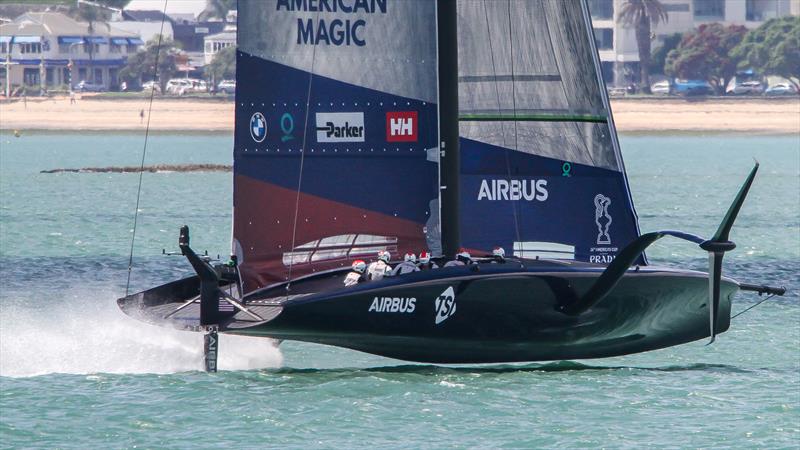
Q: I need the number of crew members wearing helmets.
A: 6